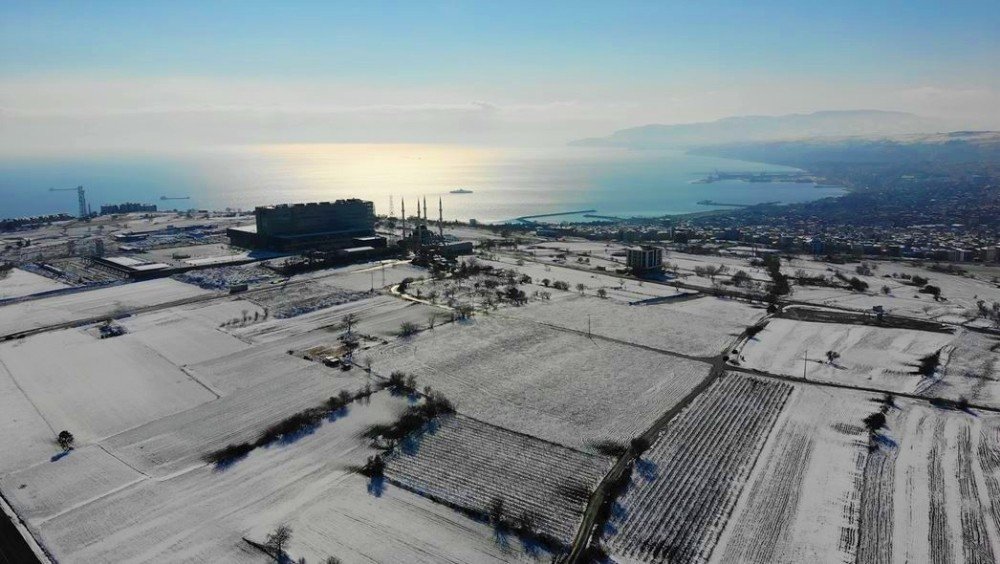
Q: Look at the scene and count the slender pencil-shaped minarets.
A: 4